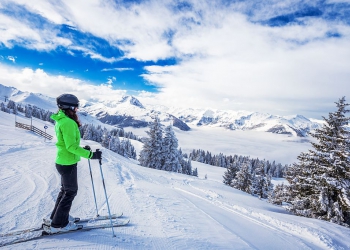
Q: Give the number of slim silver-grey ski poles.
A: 2